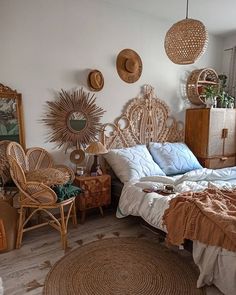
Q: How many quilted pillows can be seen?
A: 2